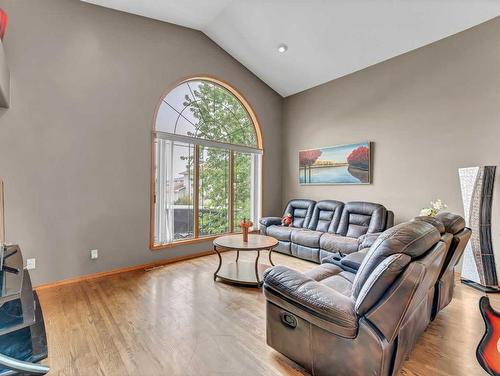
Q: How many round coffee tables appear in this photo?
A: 1